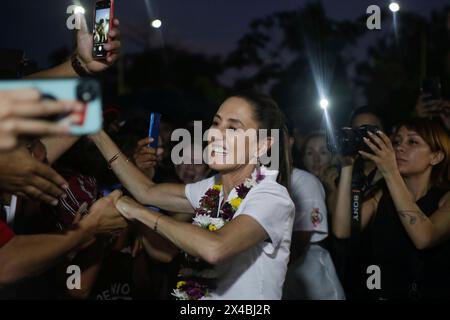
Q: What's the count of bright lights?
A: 4